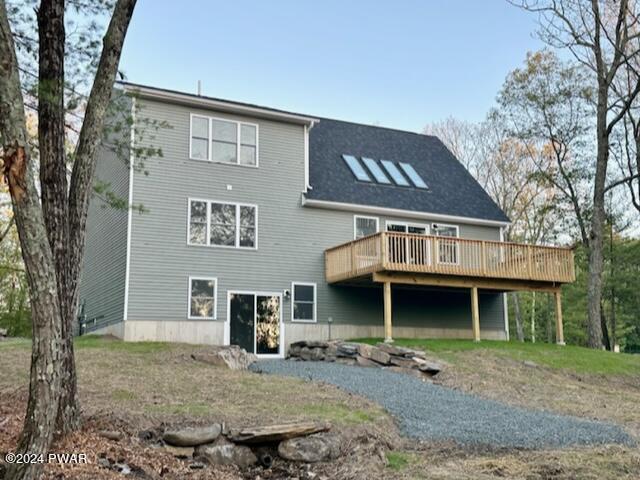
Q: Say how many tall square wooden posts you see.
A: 3